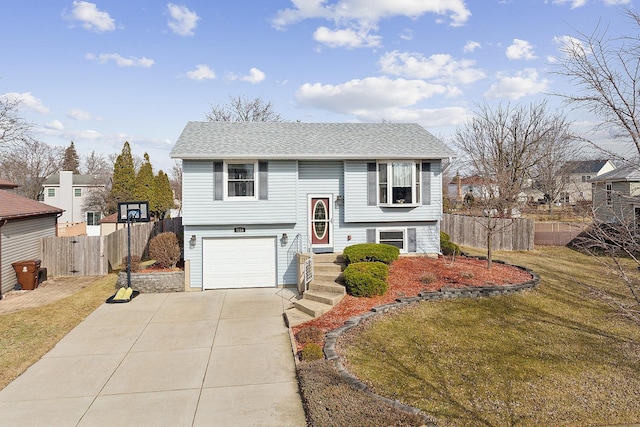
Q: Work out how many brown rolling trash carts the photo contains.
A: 1